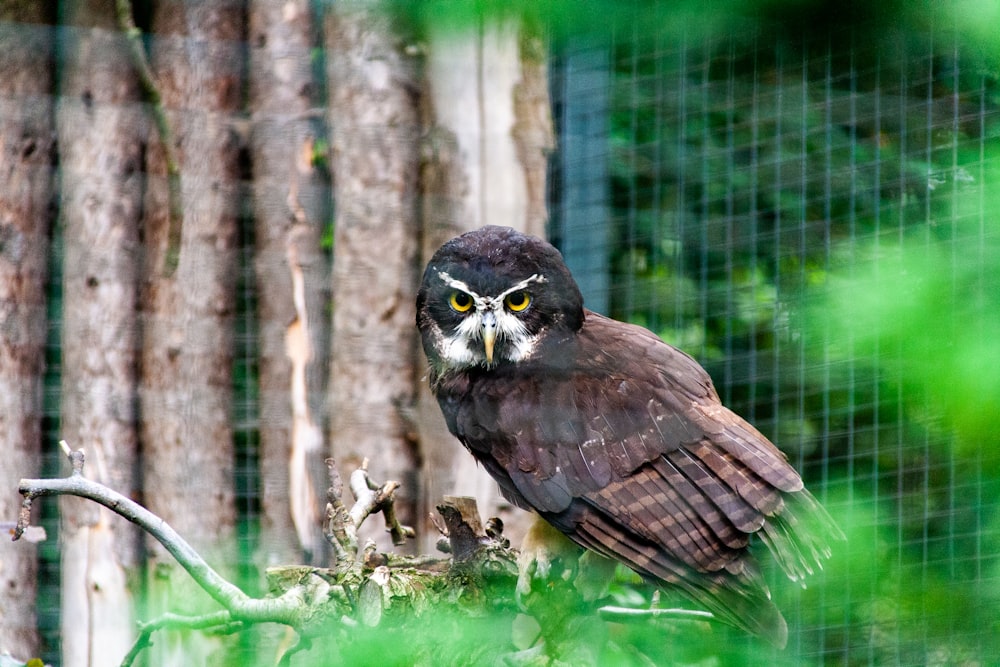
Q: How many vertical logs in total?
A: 6